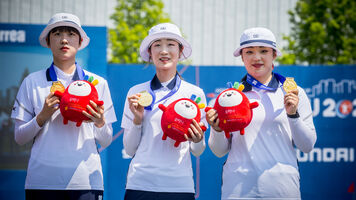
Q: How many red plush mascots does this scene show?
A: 3